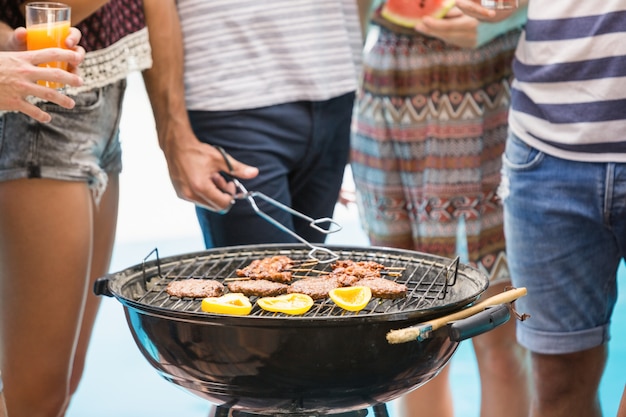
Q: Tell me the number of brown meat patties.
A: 4